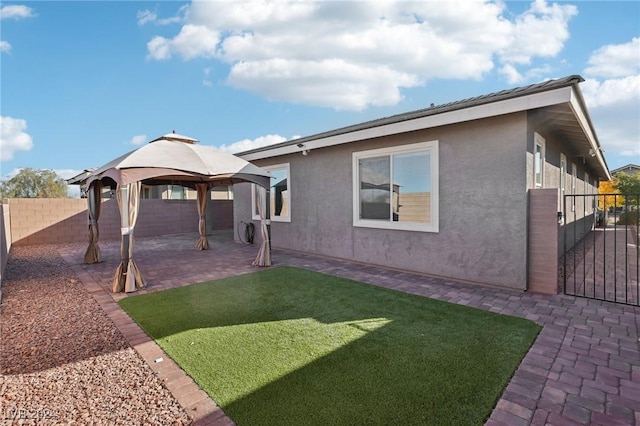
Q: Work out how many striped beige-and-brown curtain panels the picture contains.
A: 4